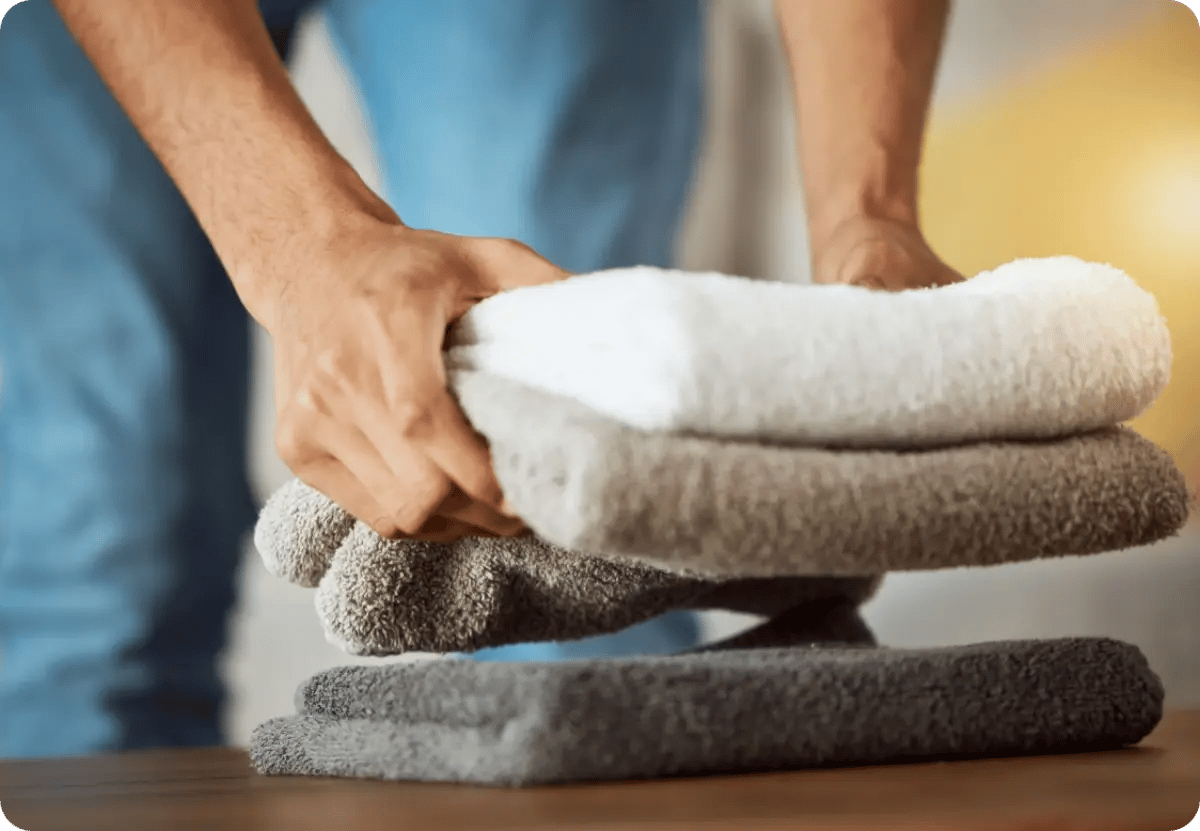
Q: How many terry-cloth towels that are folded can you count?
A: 4